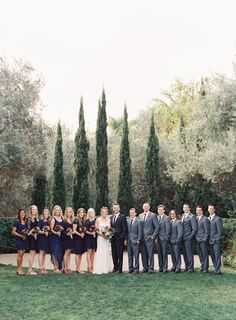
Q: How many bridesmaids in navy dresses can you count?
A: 7